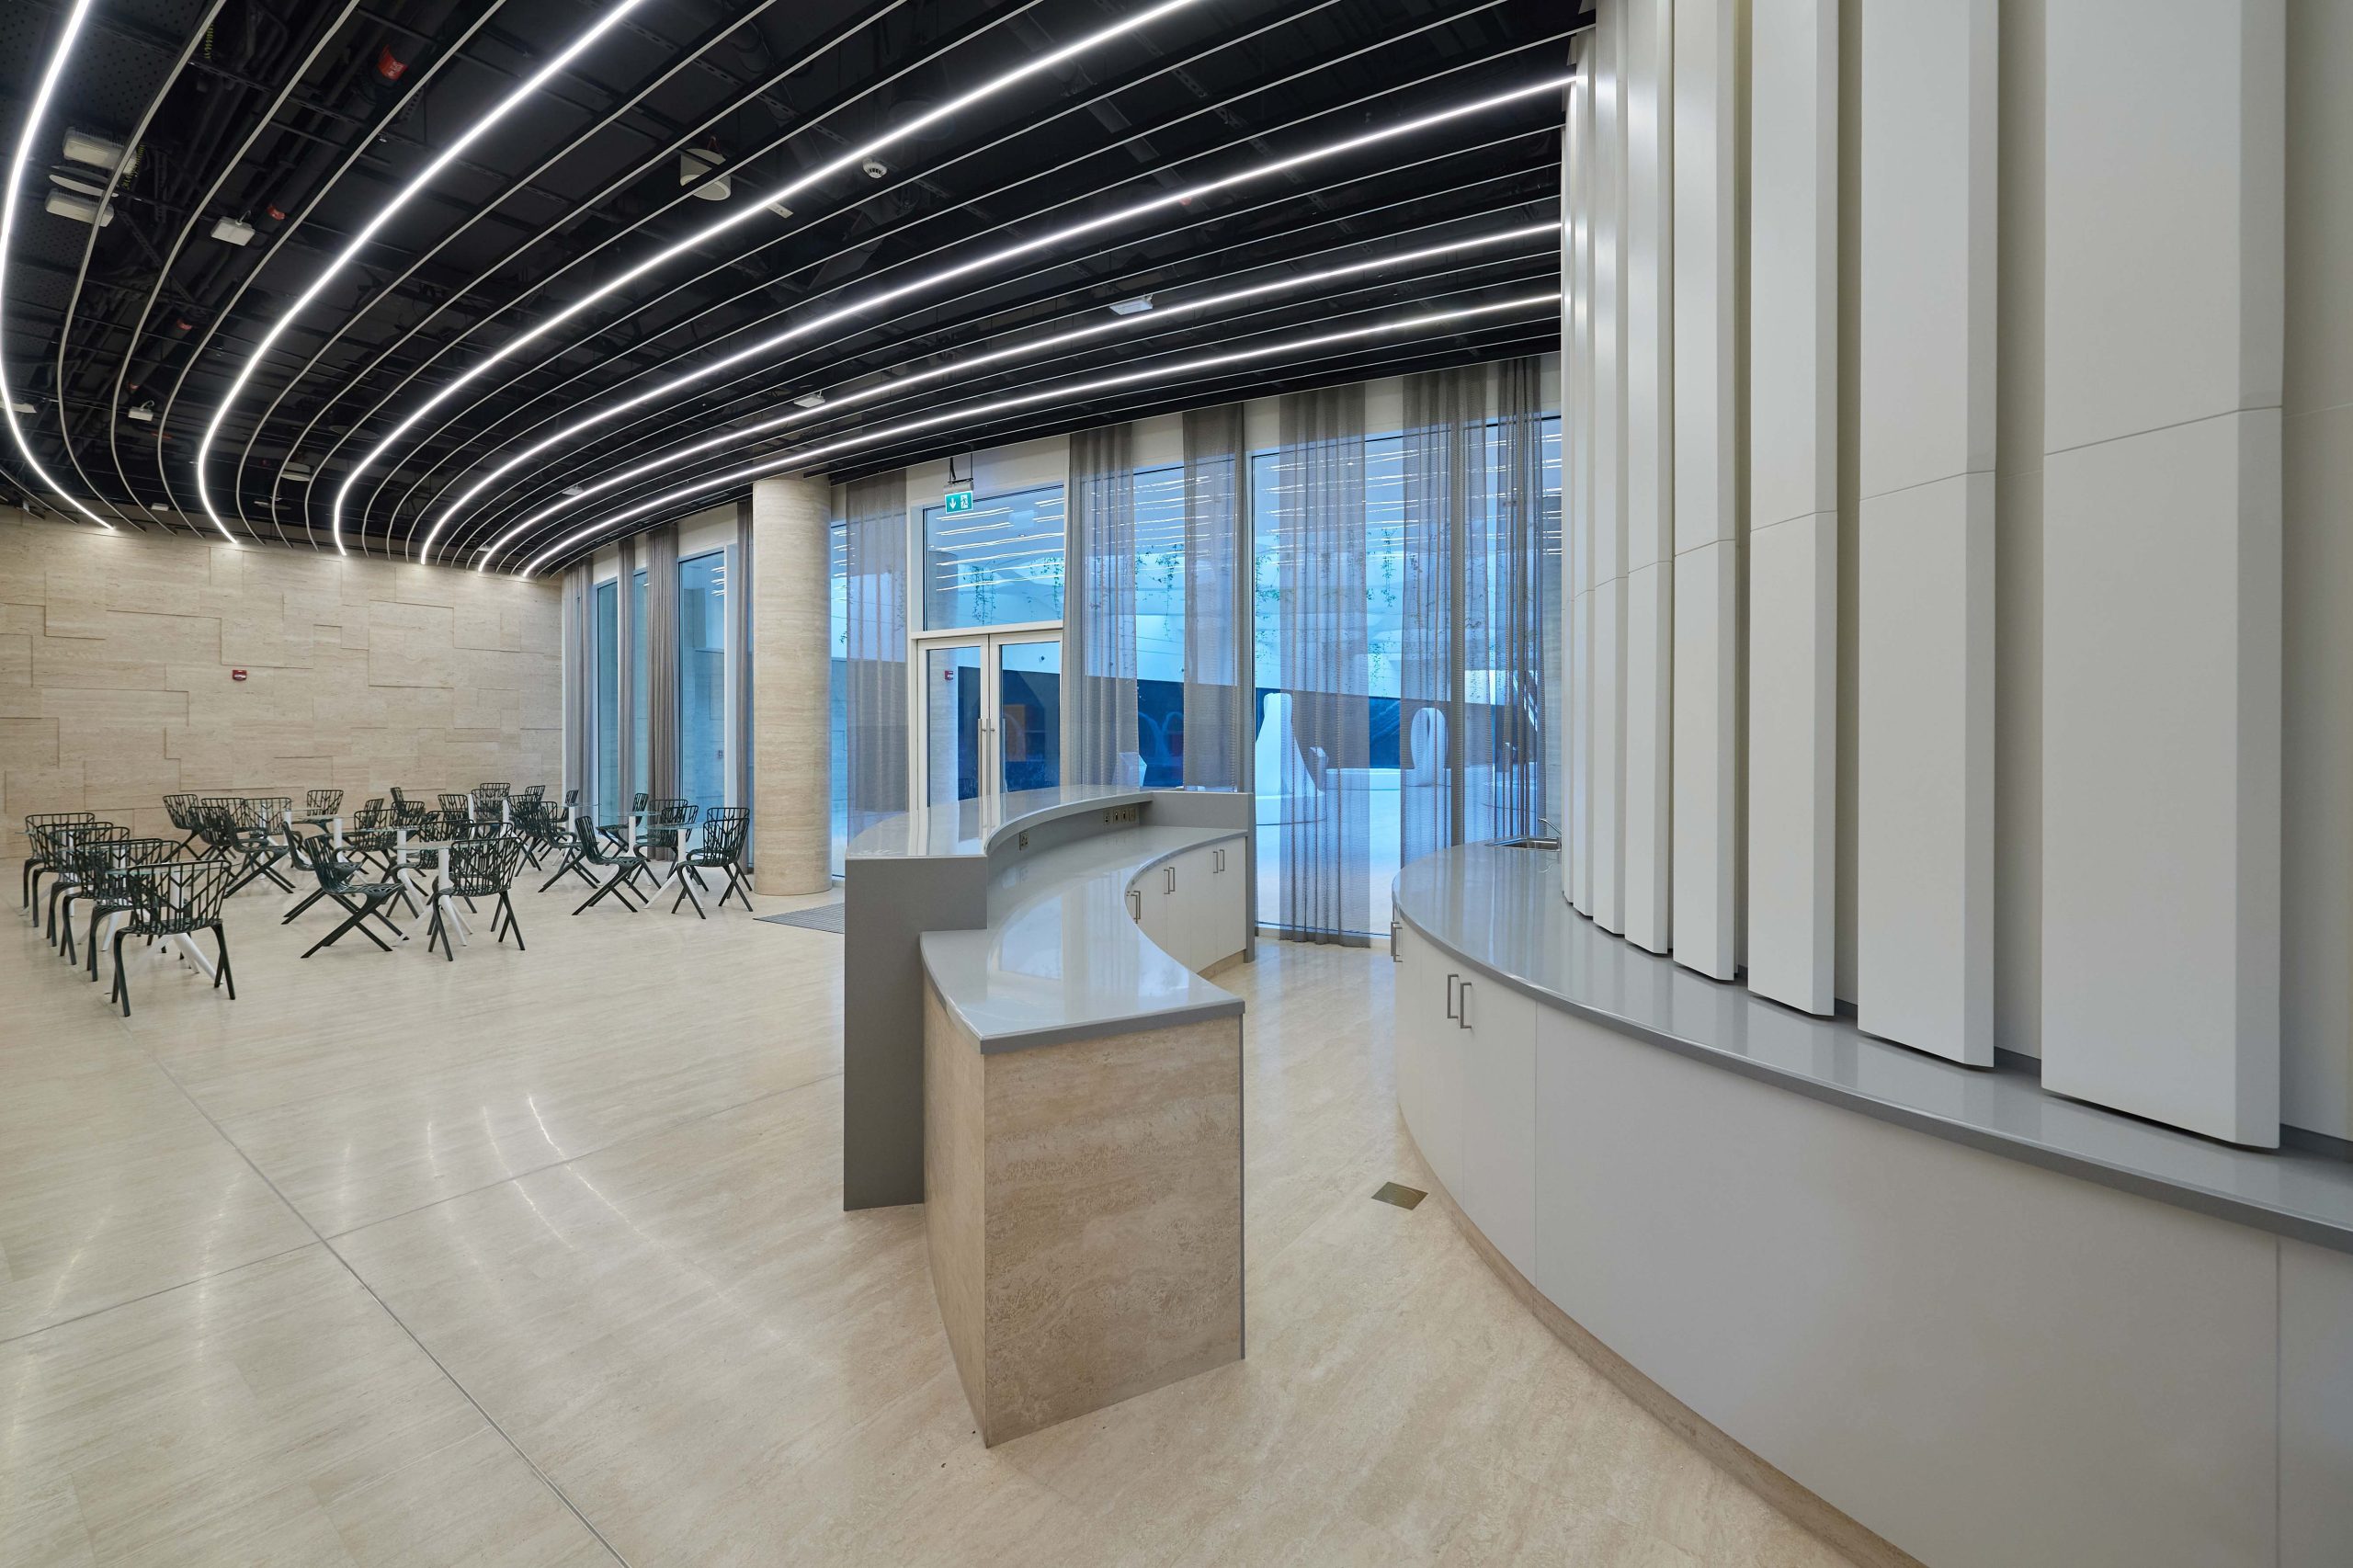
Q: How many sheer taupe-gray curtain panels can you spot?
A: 10